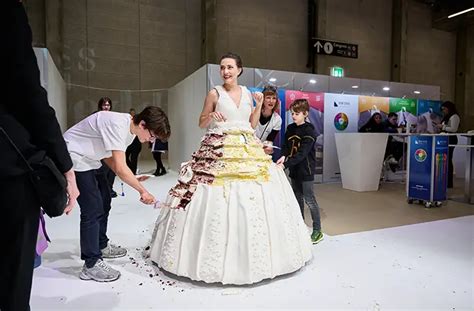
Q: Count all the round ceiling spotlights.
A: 5